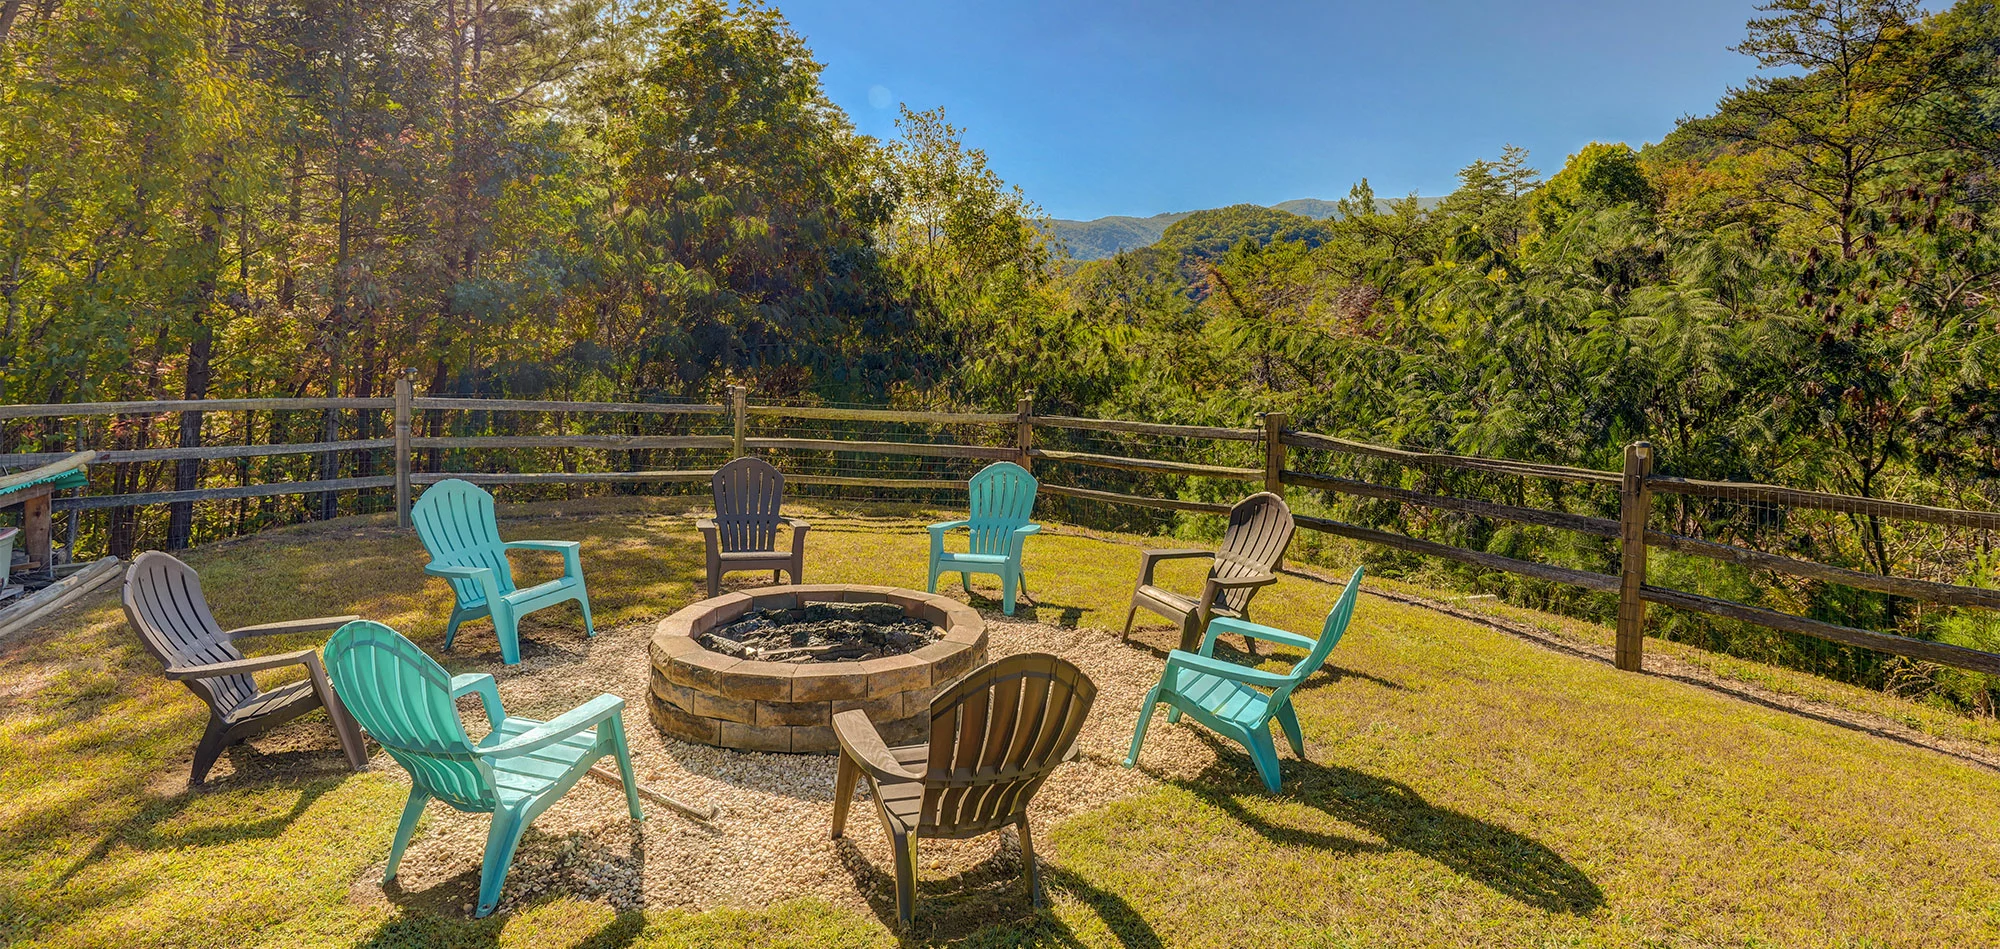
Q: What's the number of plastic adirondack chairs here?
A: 8